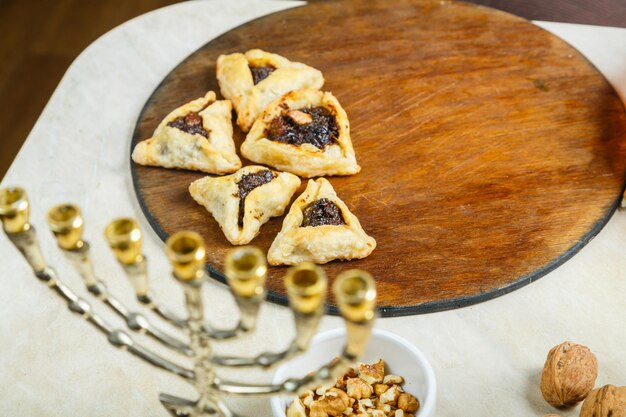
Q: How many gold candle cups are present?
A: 7